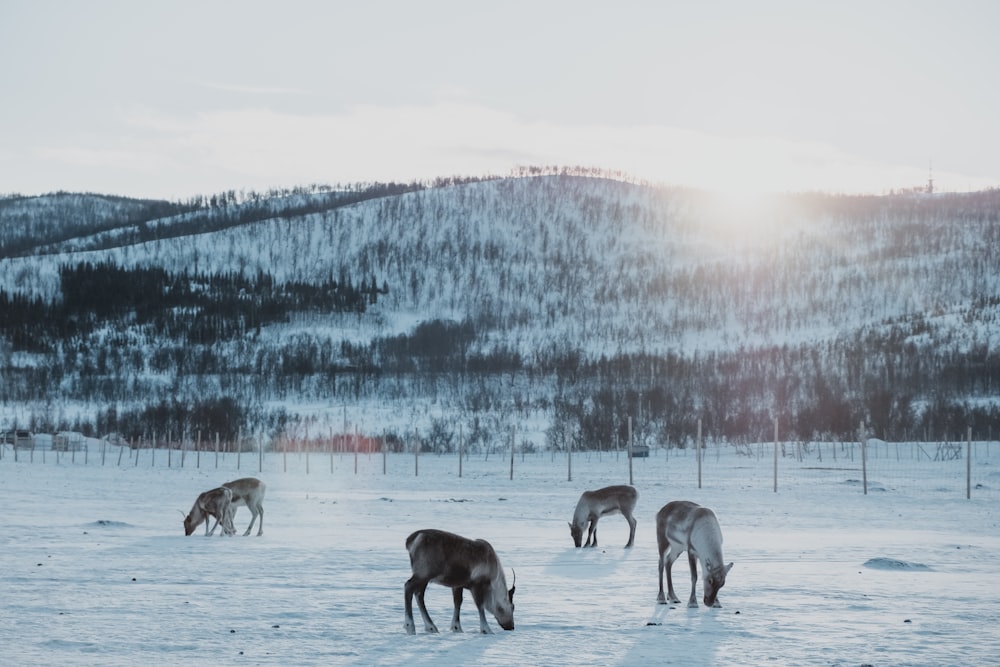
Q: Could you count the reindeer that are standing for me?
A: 5